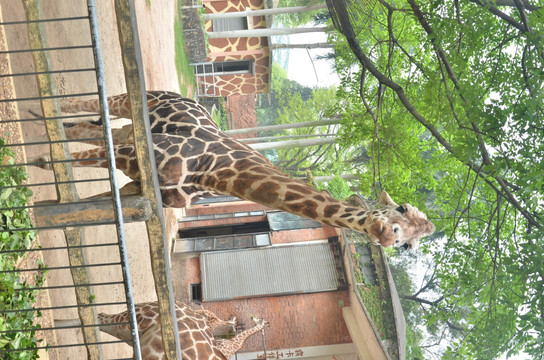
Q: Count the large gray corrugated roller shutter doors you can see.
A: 1